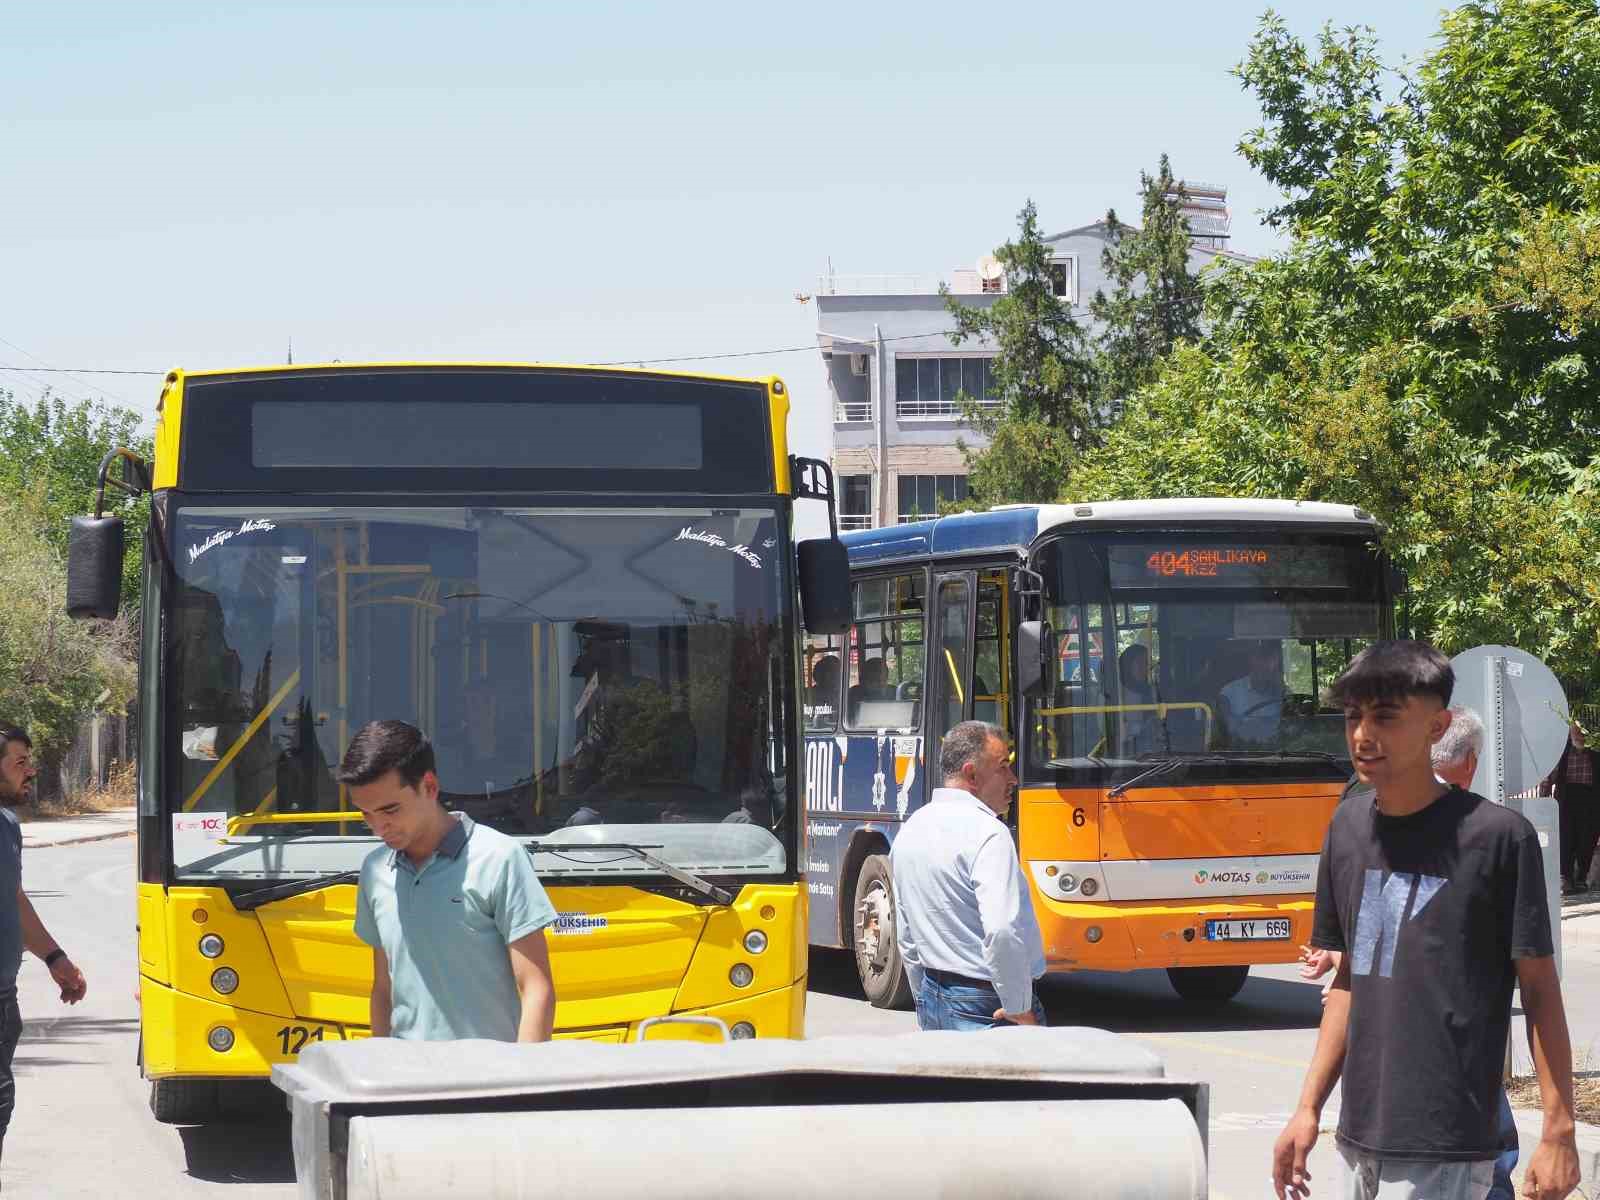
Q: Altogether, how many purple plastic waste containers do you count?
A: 0